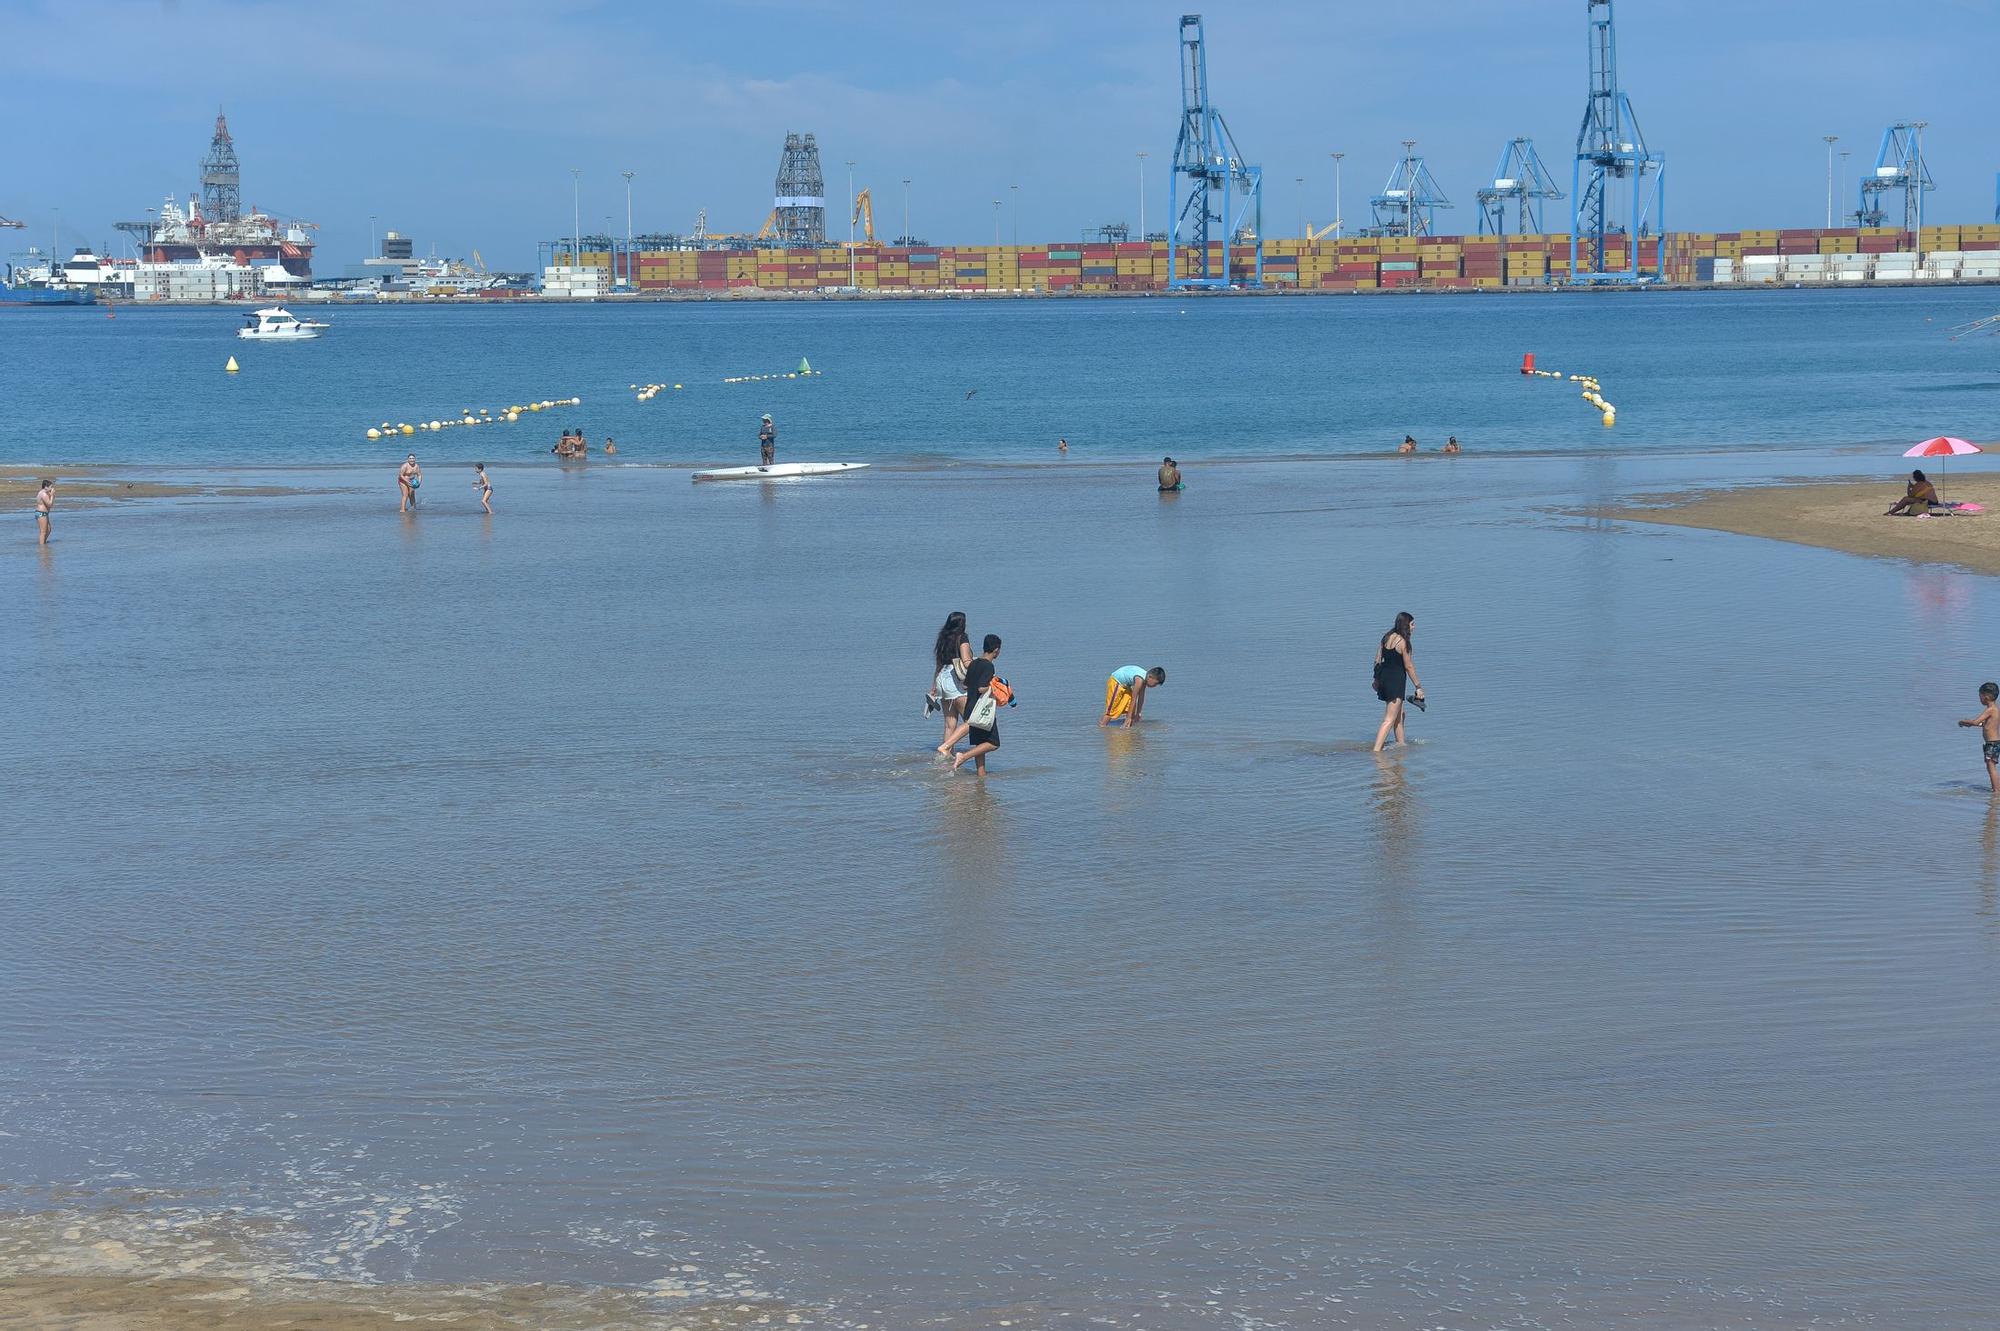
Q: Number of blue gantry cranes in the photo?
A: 5